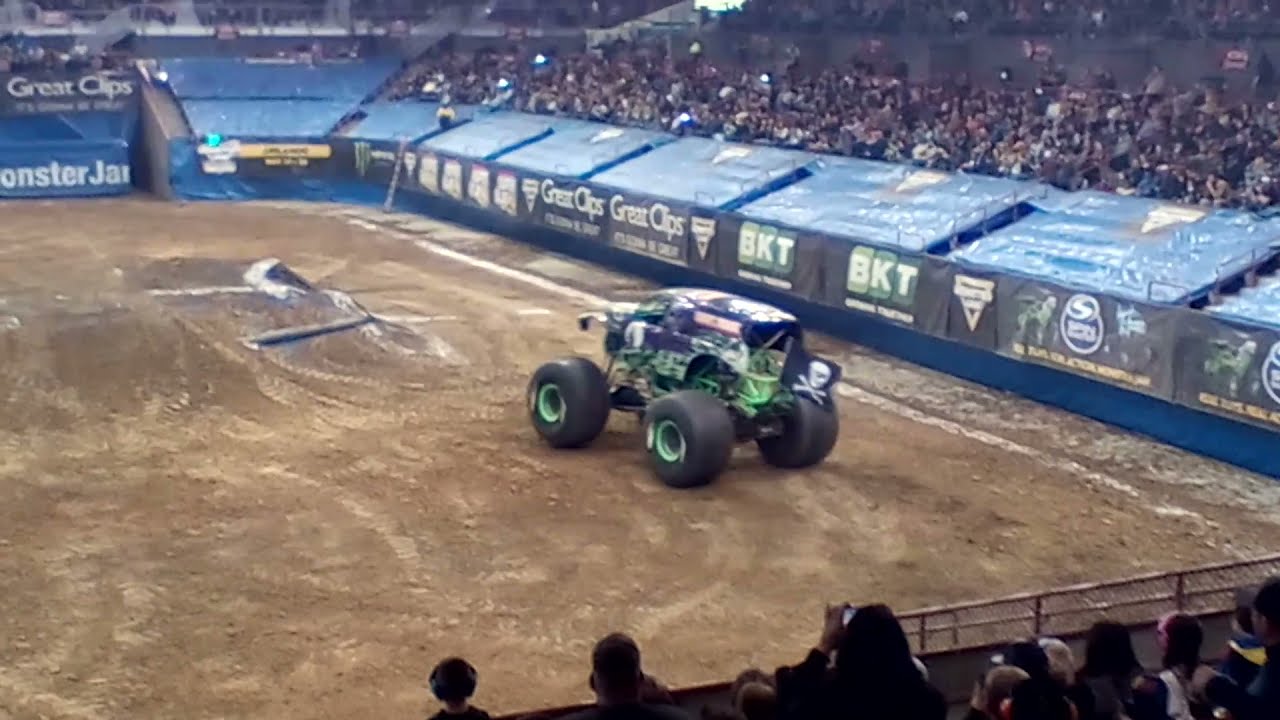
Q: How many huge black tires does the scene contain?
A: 3